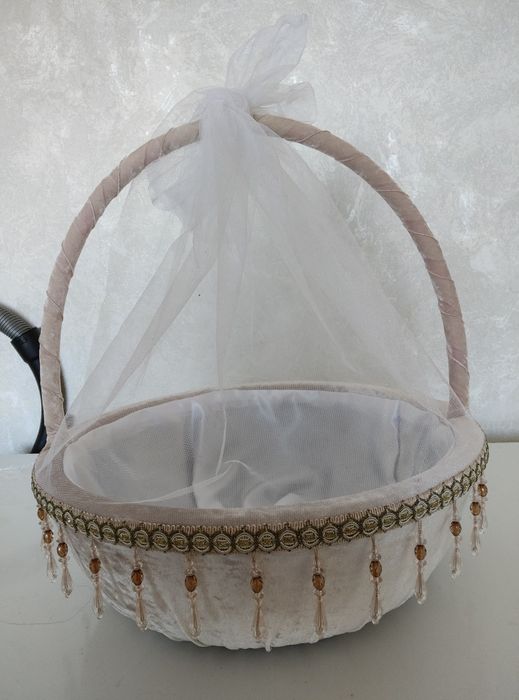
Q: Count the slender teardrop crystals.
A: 13